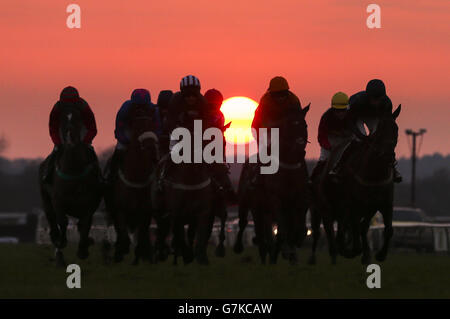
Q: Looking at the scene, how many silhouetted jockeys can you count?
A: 8